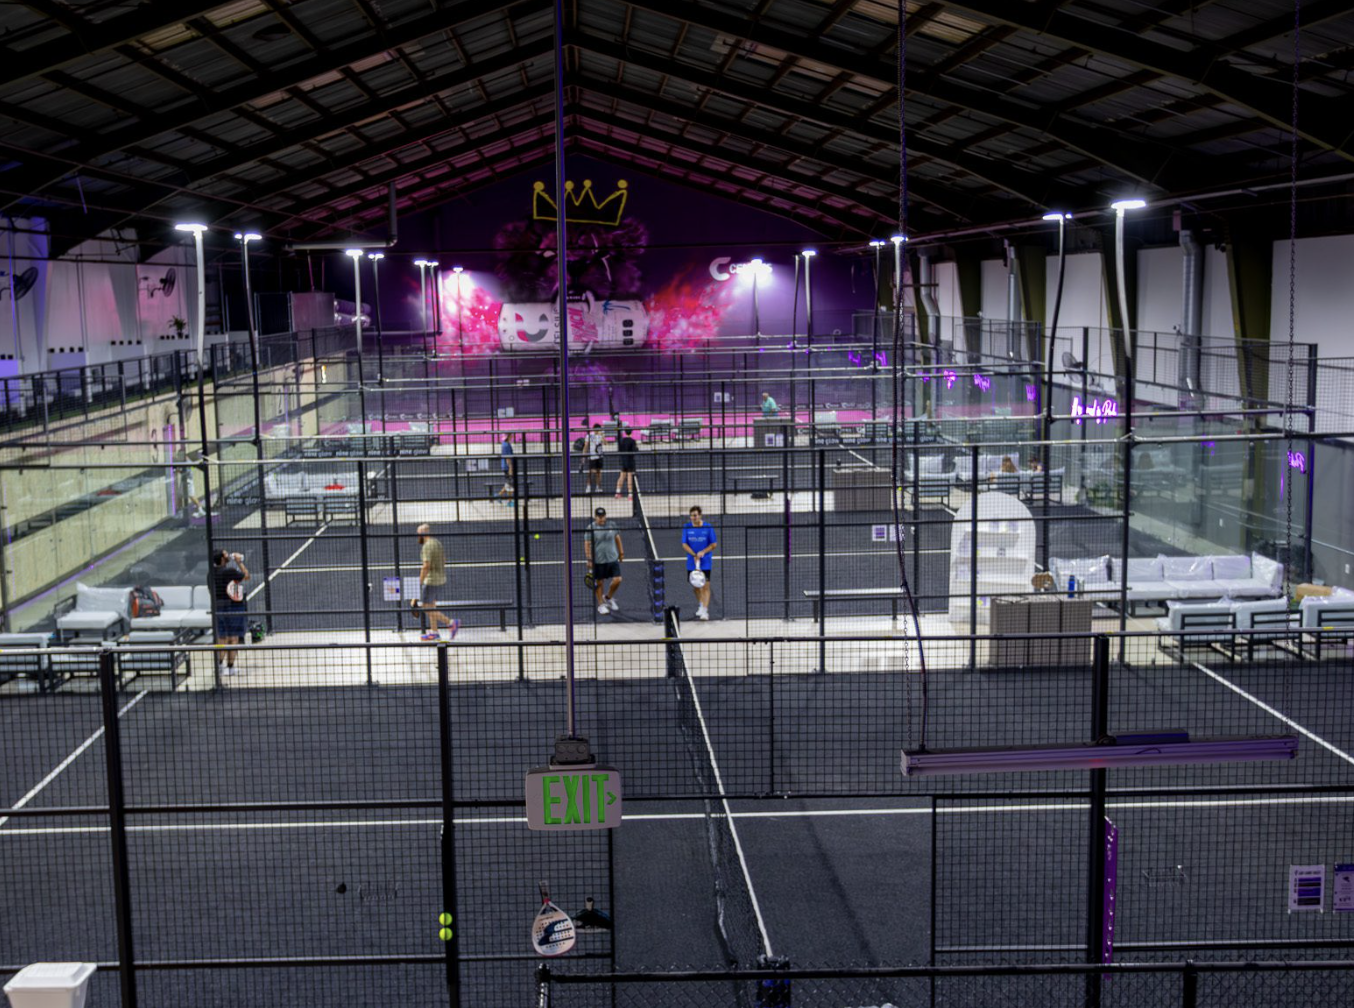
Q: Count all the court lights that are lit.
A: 13